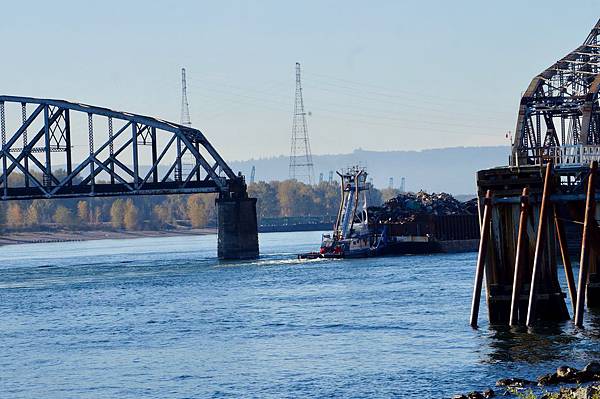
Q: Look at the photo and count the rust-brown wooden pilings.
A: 5